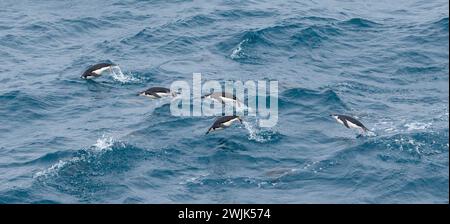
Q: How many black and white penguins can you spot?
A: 5